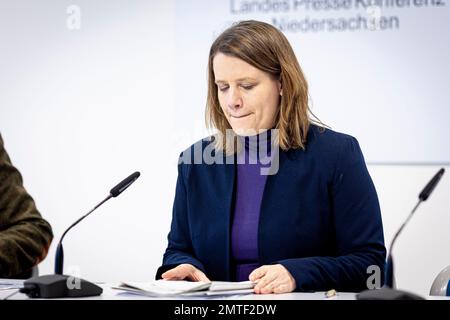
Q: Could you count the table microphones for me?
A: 2